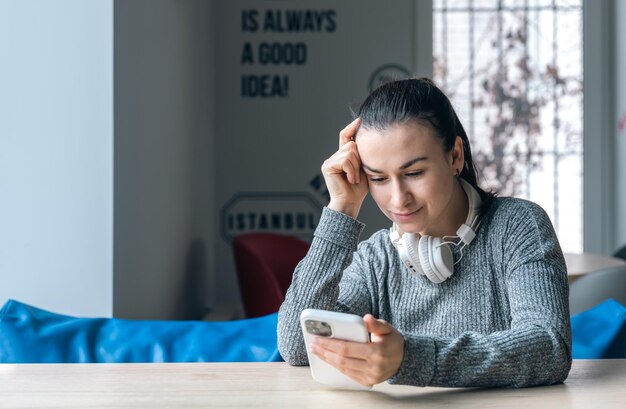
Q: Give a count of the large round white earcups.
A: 2